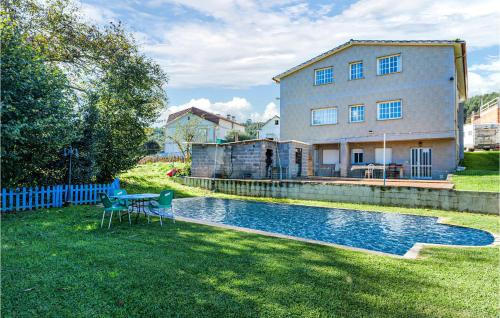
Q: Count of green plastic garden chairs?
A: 3